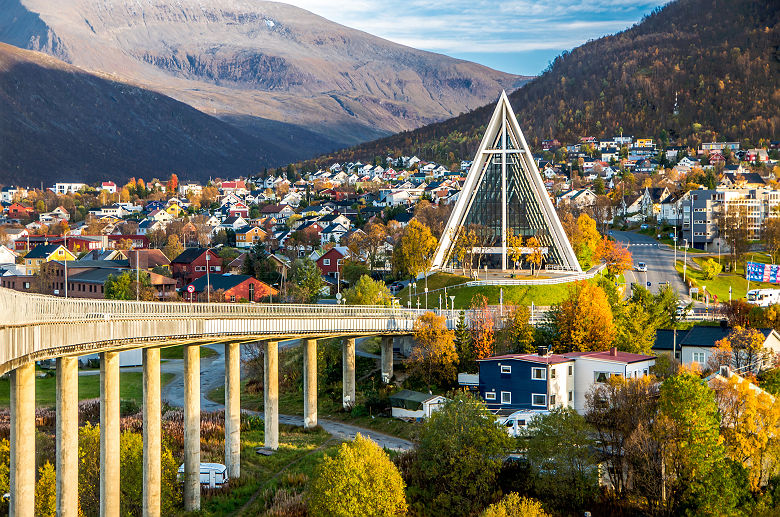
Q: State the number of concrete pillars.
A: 10